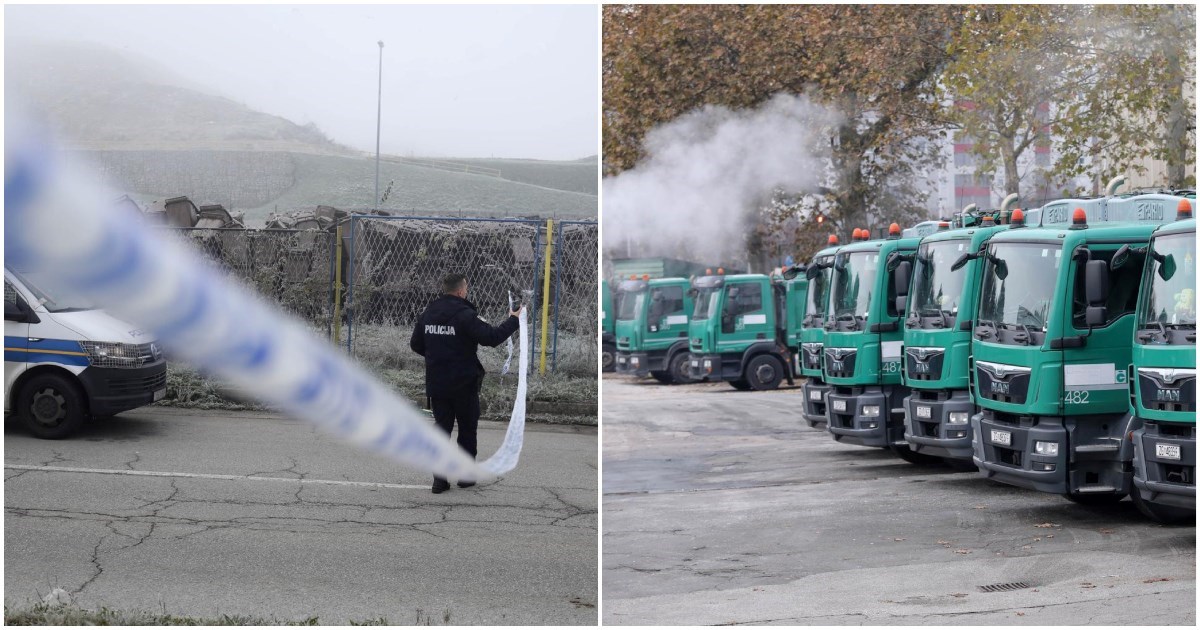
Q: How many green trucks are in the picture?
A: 8